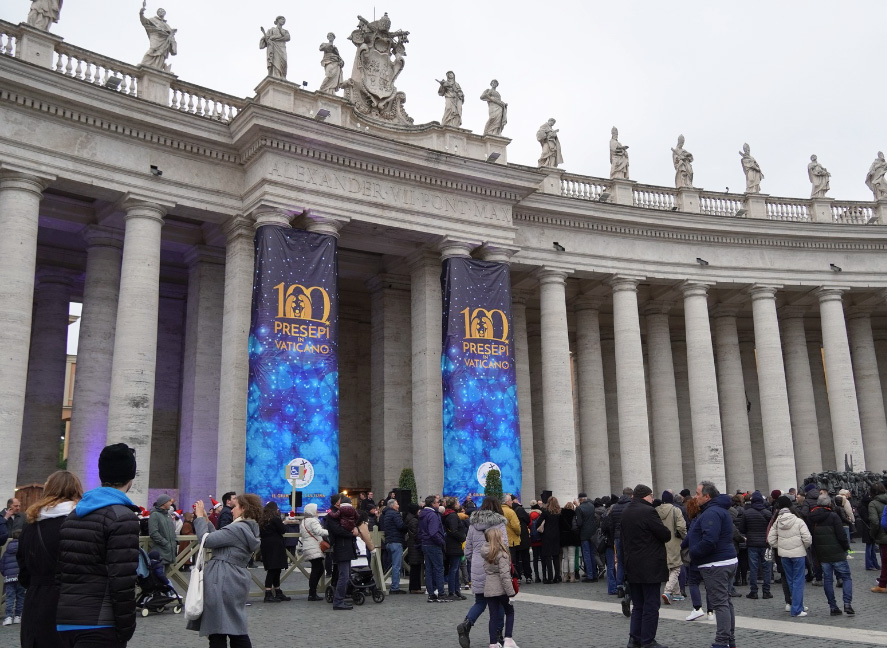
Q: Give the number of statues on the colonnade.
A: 12